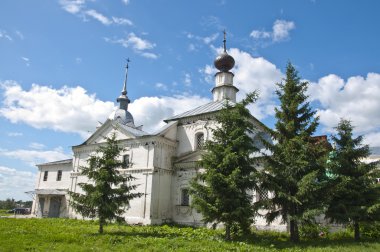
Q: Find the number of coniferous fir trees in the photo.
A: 4